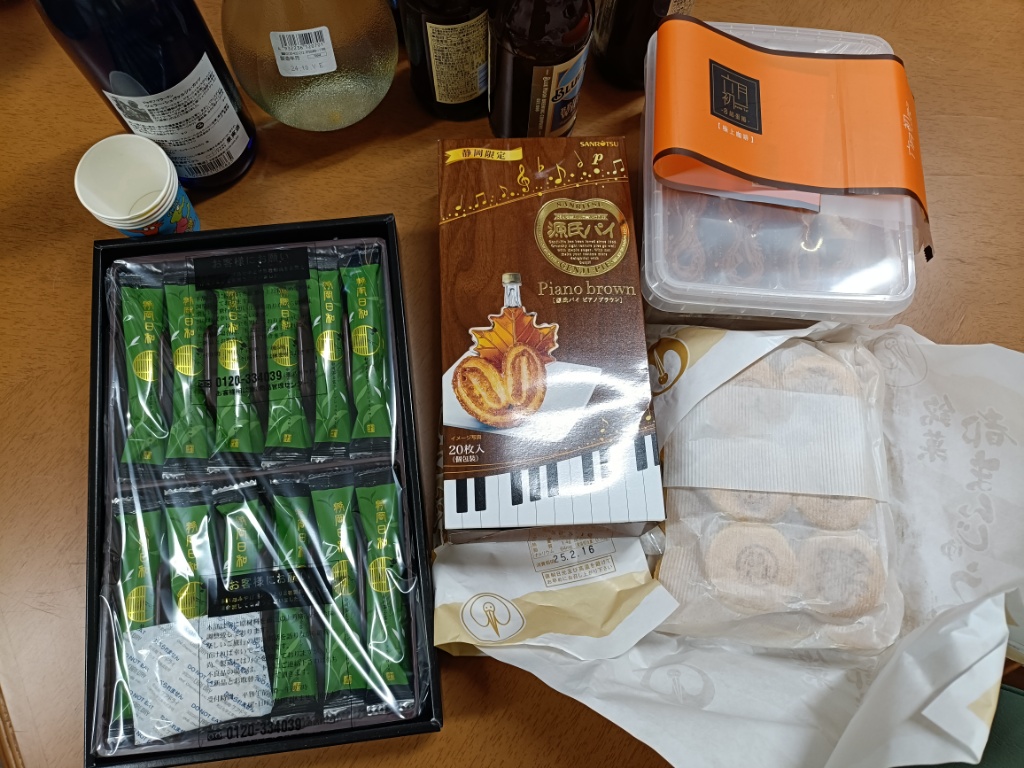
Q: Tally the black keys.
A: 9